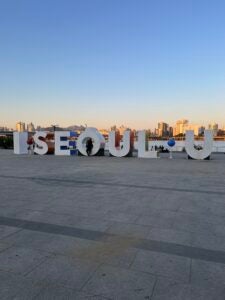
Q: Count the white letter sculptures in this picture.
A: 7